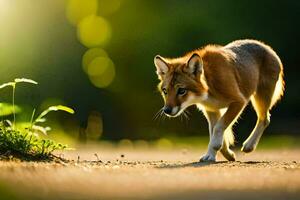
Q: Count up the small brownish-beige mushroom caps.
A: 0